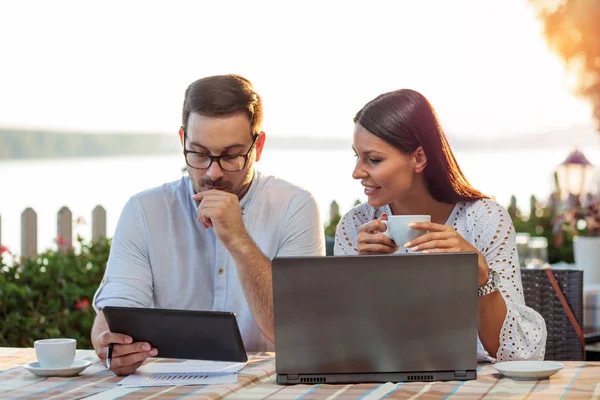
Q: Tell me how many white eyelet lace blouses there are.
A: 1